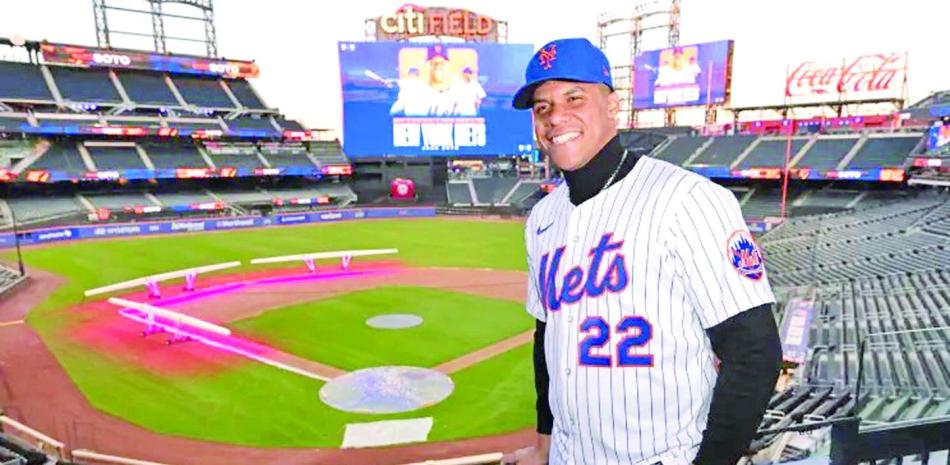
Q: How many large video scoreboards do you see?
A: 2